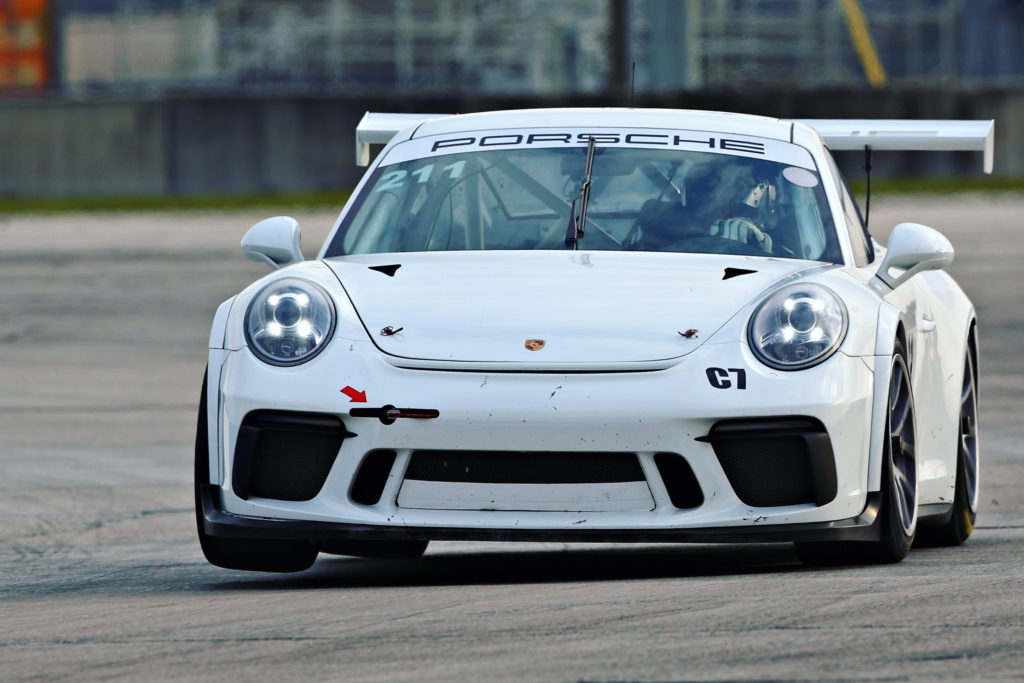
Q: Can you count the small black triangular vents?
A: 2